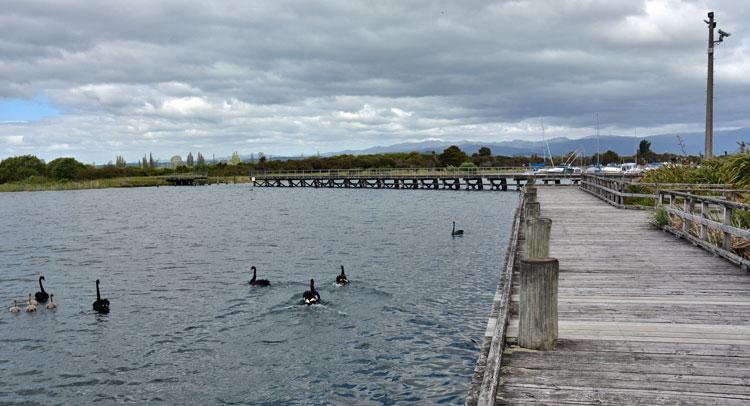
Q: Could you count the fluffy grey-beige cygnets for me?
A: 4